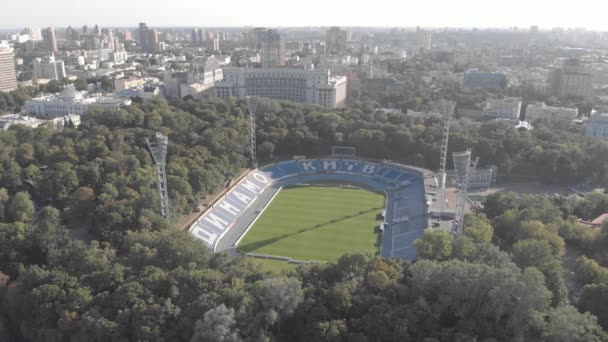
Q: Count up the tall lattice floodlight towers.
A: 4